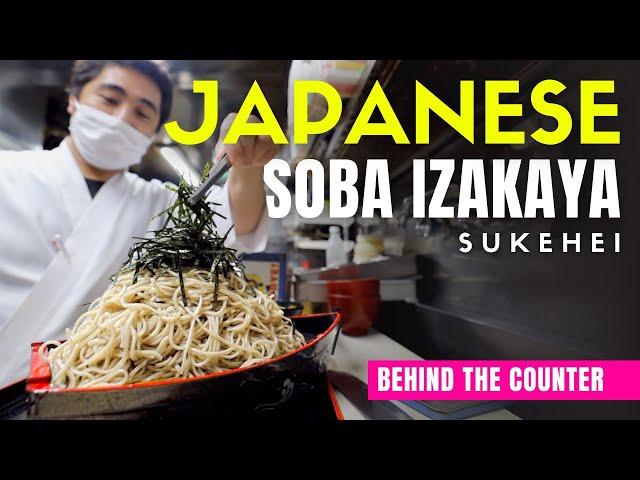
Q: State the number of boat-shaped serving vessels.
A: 1